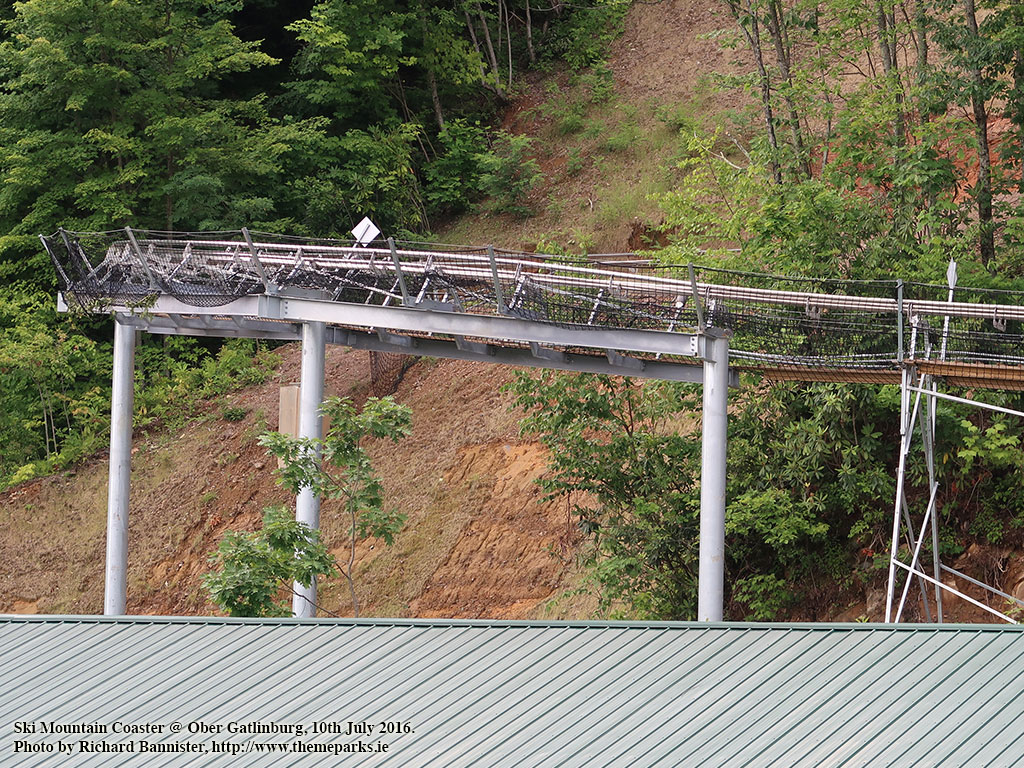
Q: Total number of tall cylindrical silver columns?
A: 3